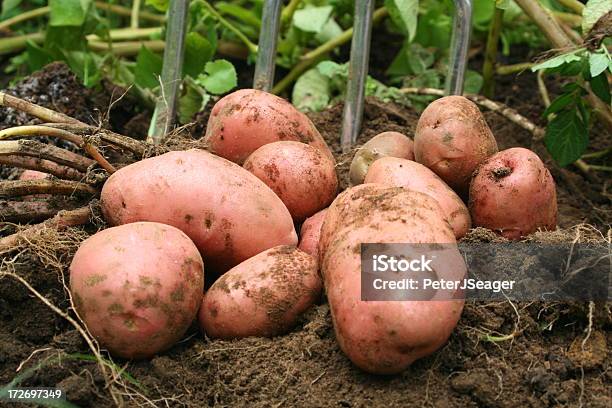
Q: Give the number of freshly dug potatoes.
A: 11